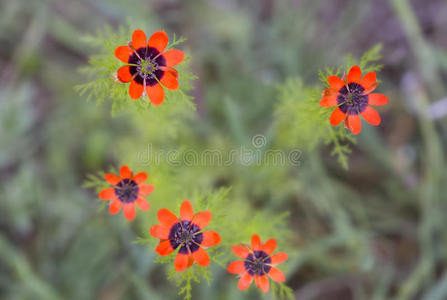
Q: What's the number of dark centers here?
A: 5